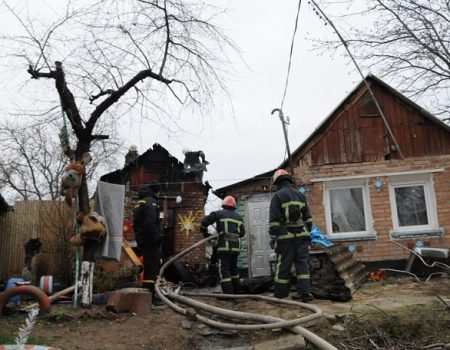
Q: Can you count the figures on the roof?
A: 2